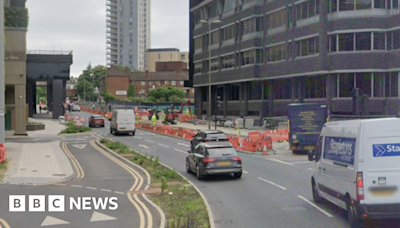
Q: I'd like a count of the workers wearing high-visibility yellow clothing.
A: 4